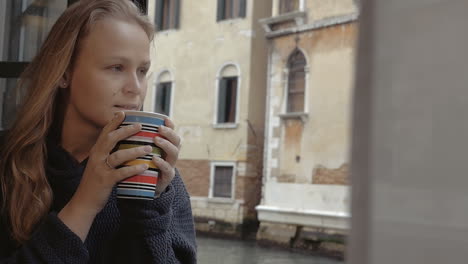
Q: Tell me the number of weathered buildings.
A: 2